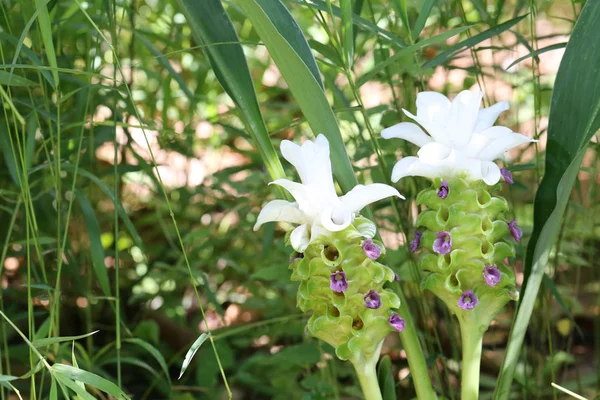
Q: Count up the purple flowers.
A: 11